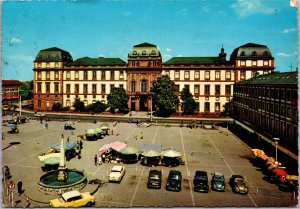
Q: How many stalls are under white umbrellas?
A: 2